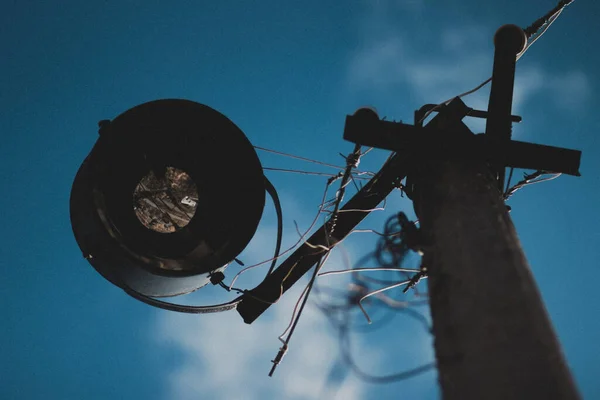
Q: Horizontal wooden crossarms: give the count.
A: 1